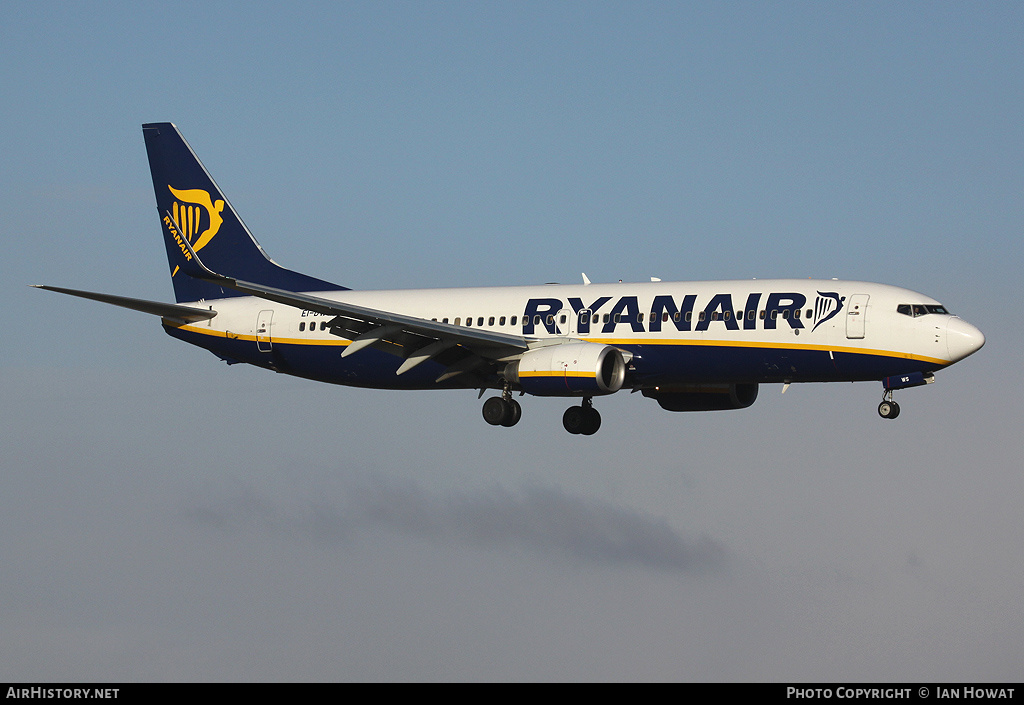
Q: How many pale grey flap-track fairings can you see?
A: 3